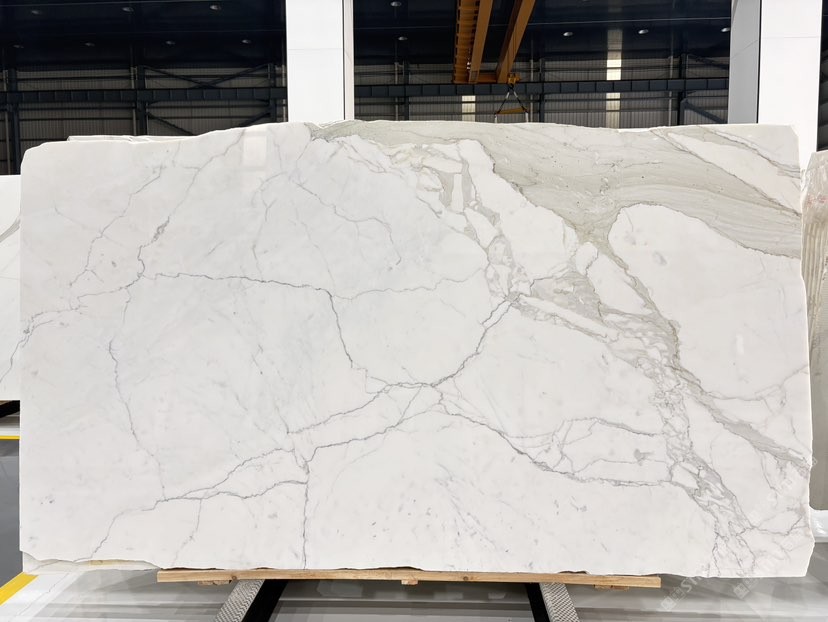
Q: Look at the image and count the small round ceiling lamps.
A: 12